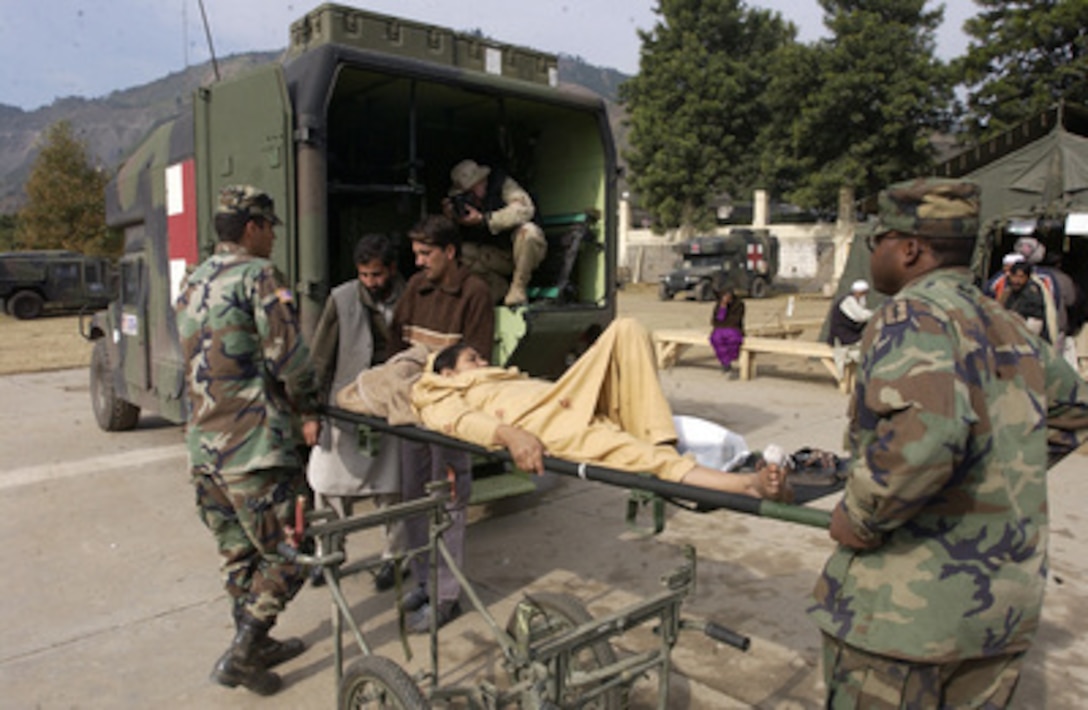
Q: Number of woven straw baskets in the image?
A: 0